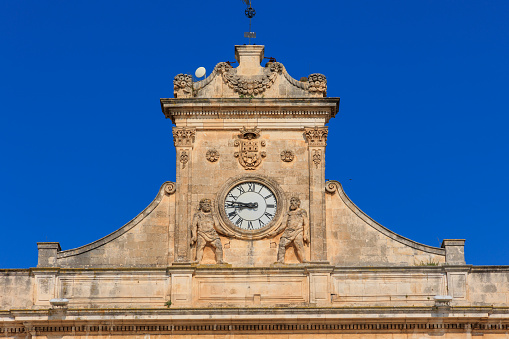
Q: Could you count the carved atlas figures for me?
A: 2